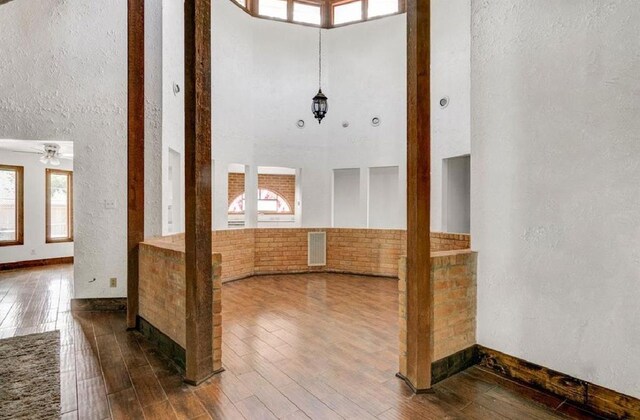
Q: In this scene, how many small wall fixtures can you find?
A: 5